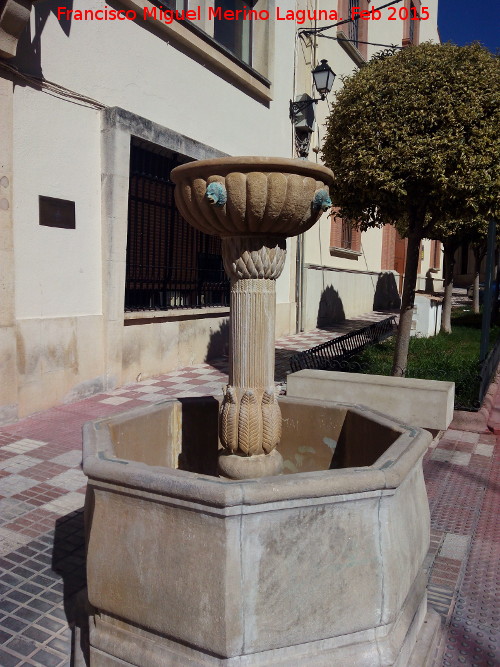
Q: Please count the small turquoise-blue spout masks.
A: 2